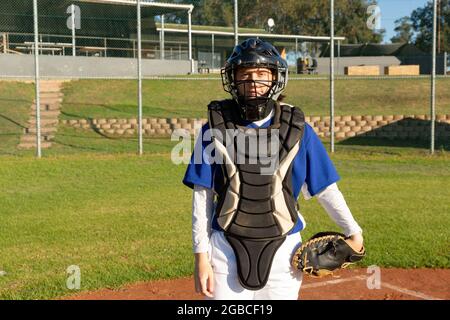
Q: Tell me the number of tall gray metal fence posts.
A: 5